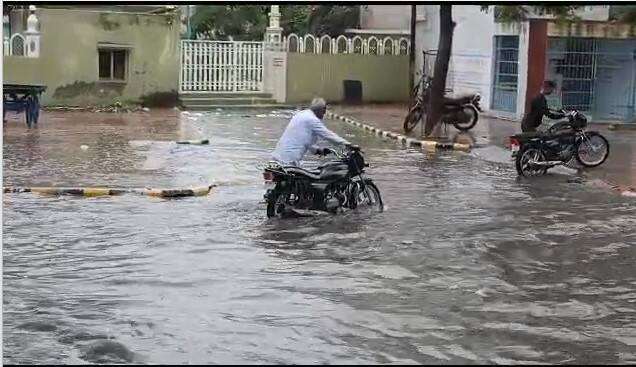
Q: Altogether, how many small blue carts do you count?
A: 1